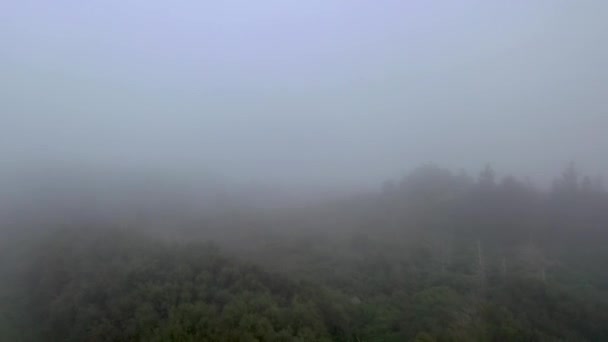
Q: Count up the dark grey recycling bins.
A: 0